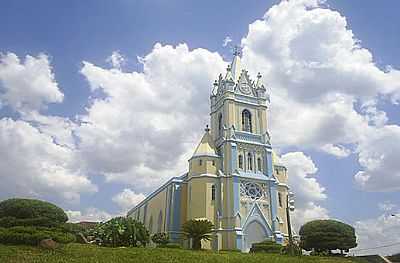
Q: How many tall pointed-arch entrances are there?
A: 1